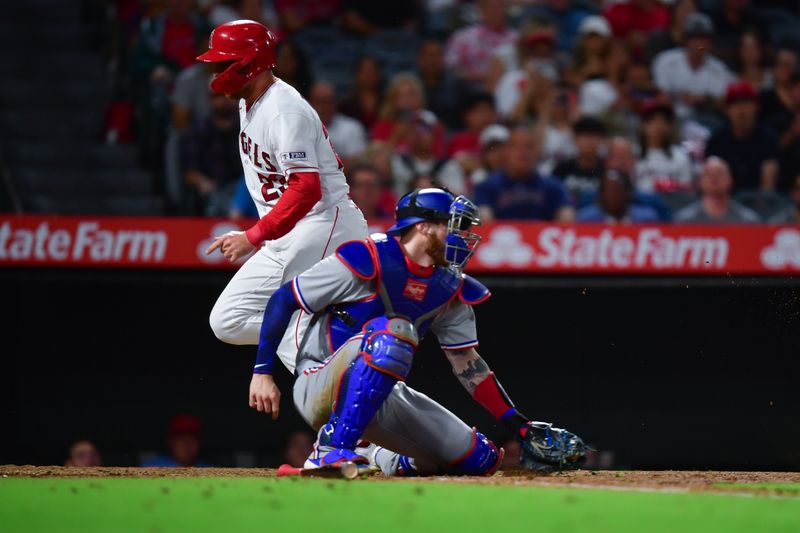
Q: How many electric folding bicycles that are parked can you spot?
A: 0